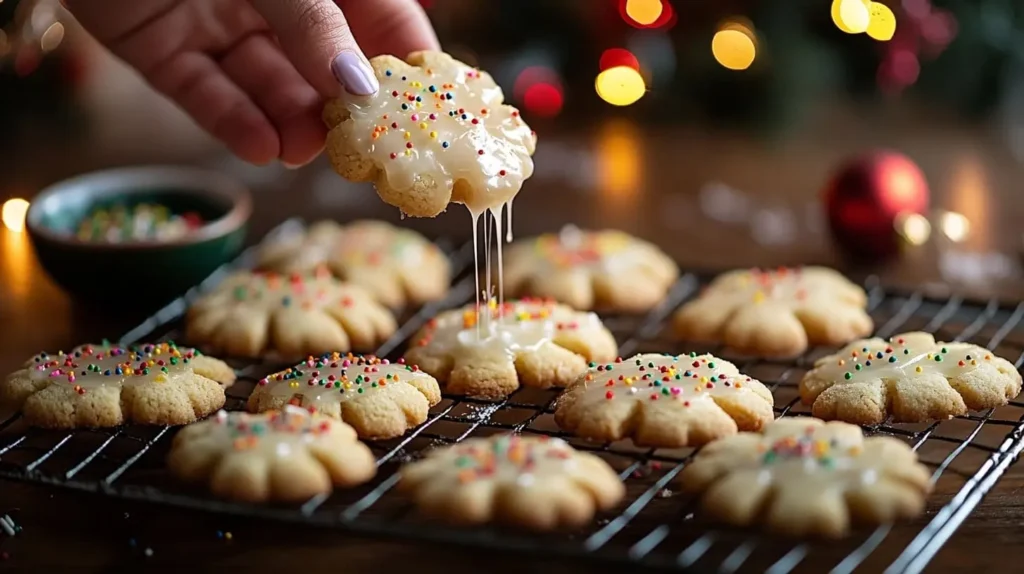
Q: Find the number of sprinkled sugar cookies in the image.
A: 13